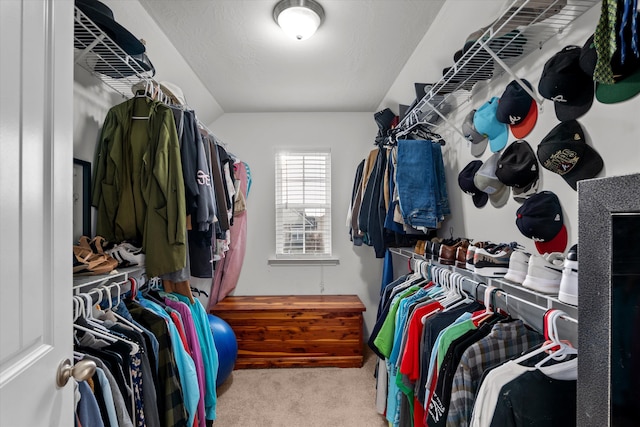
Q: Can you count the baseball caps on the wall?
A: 10